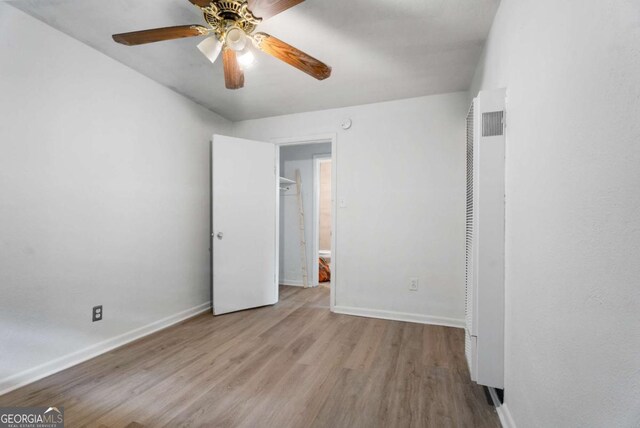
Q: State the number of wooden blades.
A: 5